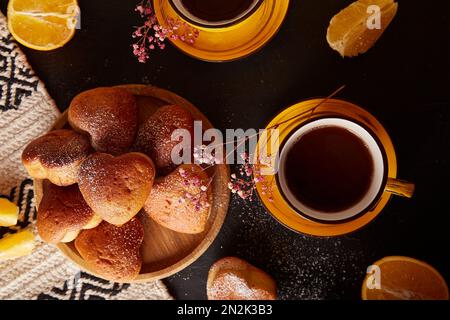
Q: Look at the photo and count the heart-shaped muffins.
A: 8